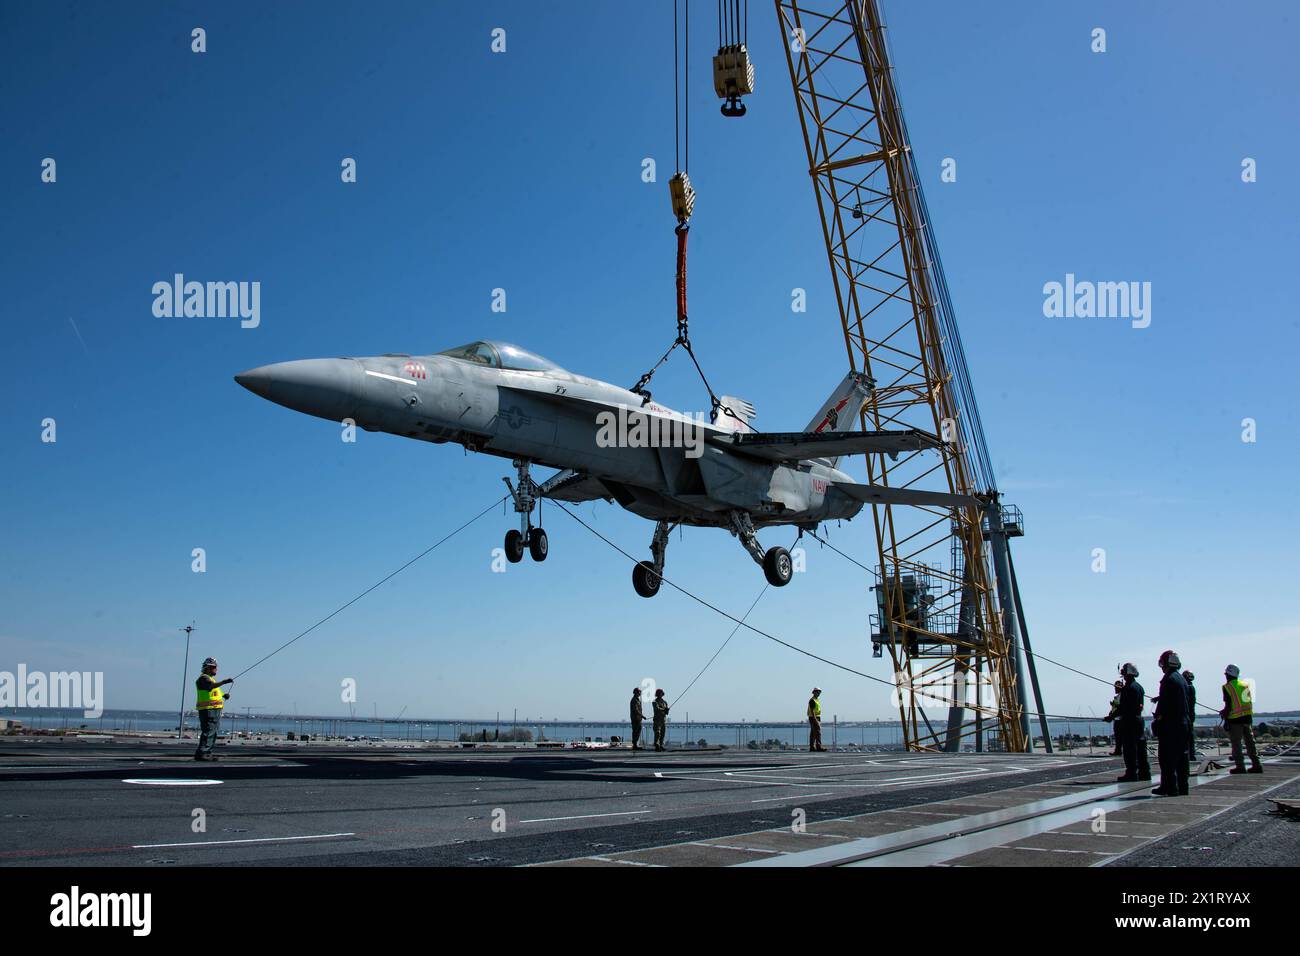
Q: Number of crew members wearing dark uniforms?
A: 5